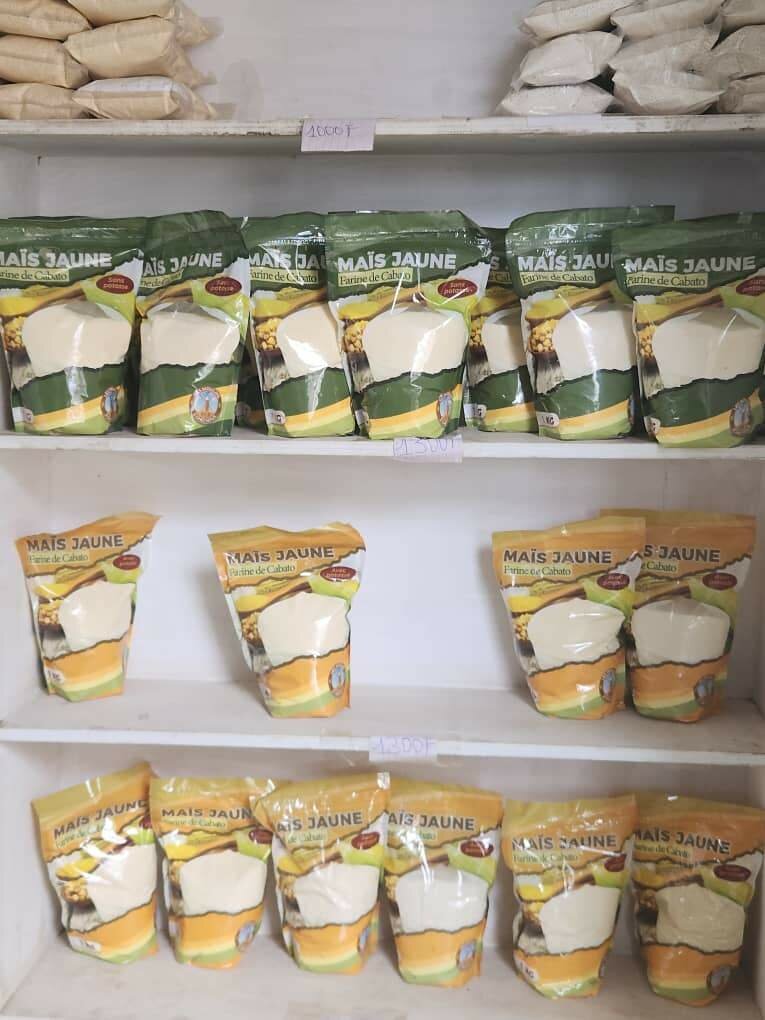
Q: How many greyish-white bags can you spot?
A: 9